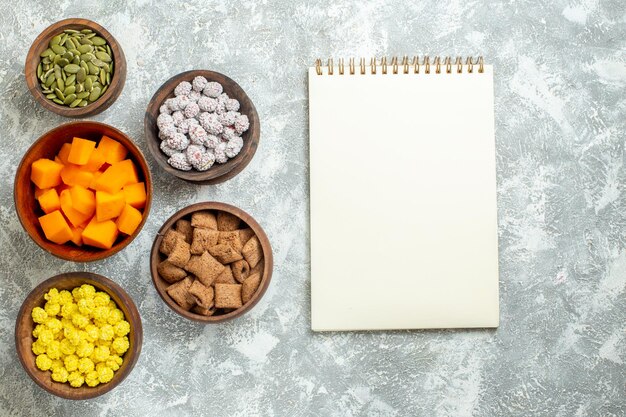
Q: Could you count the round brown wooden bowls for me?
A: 5